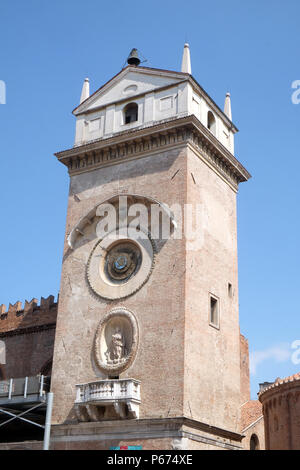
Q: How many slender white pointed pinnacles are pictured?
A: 3